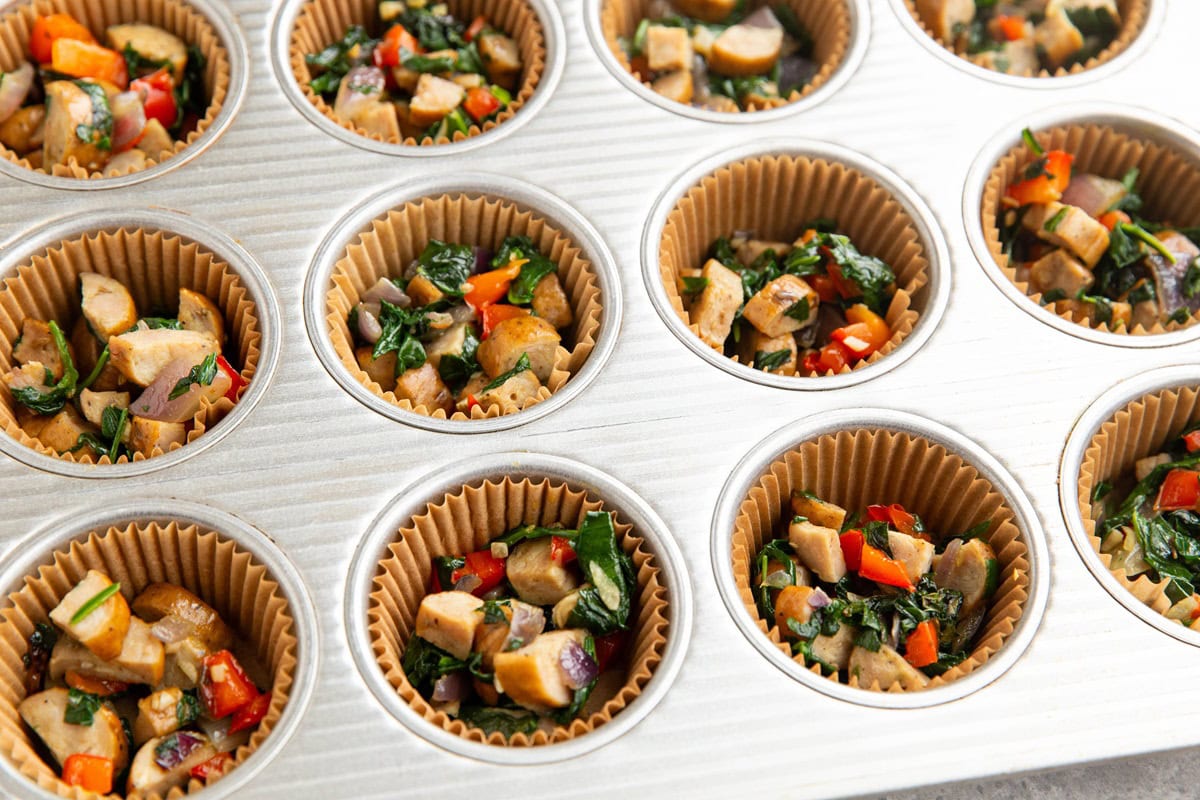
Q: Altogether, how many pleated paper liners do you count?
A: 12